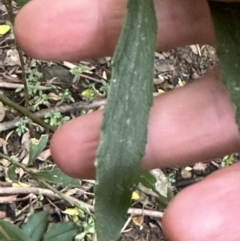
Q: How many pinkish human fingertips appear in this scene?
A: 3